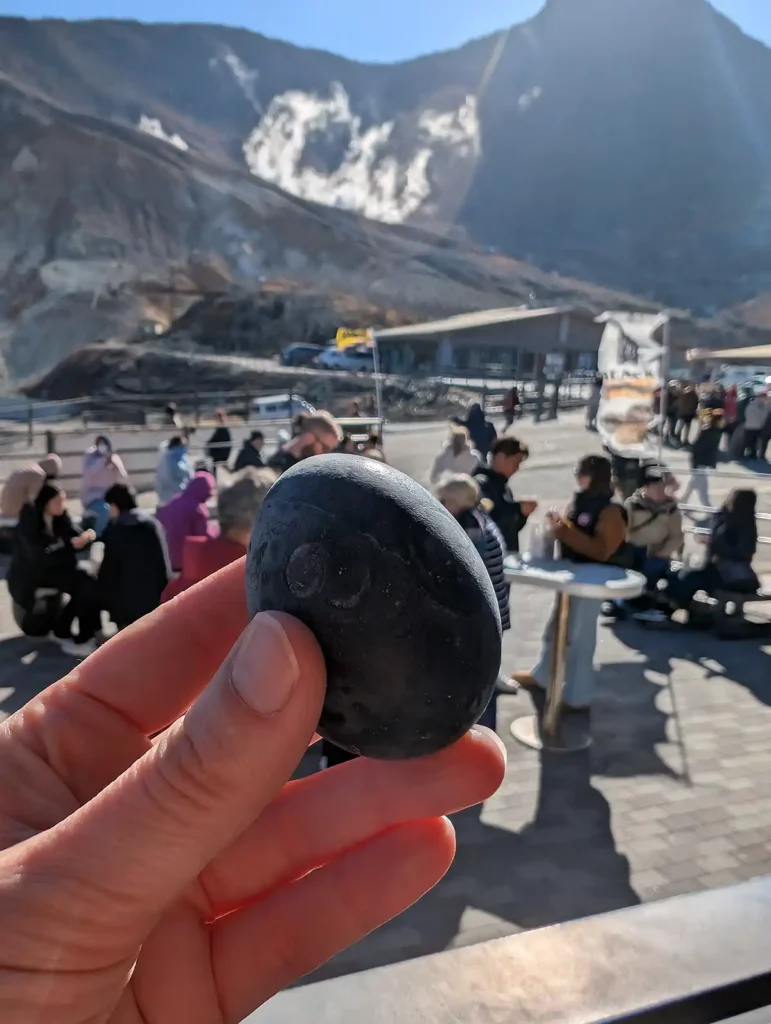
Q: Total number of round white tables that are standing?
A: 1